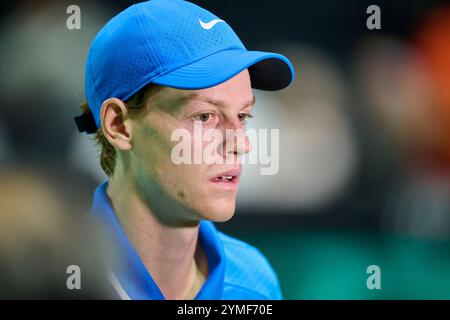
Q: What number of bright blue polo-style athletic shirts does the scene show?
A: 1